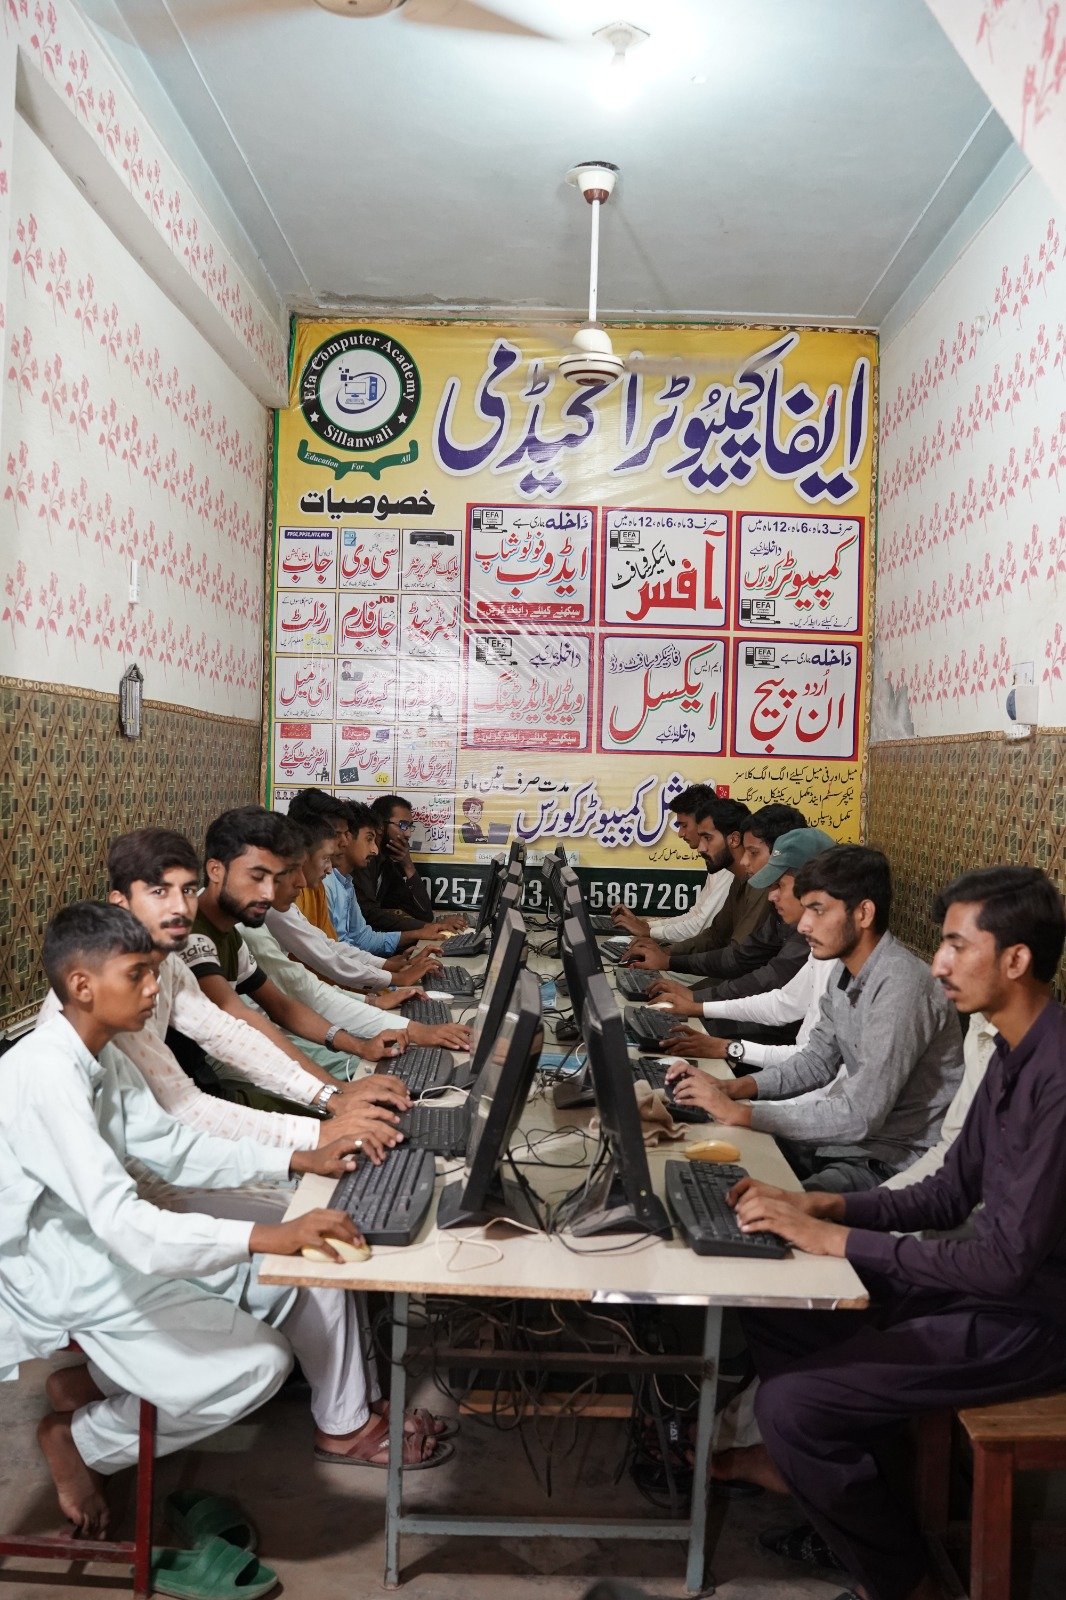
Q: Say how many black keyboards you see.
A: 13